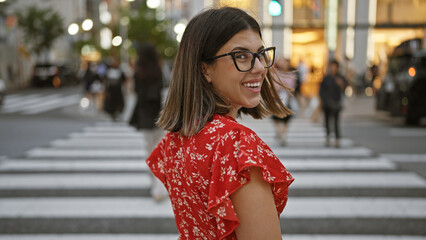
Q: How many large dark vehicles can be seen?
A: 2